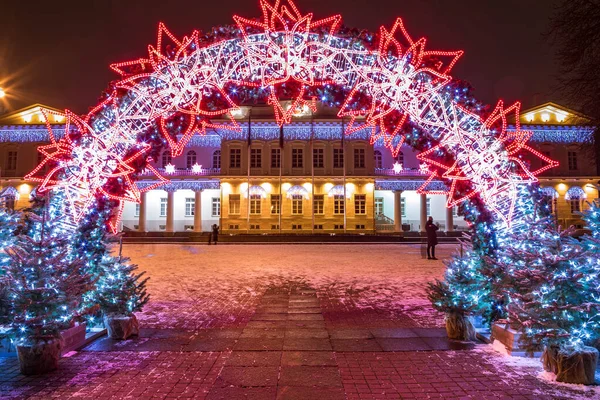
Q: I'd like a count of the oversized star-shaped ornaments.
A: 5